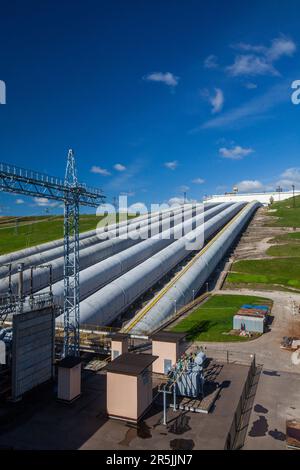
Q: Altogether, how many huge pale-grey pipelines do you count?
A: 6